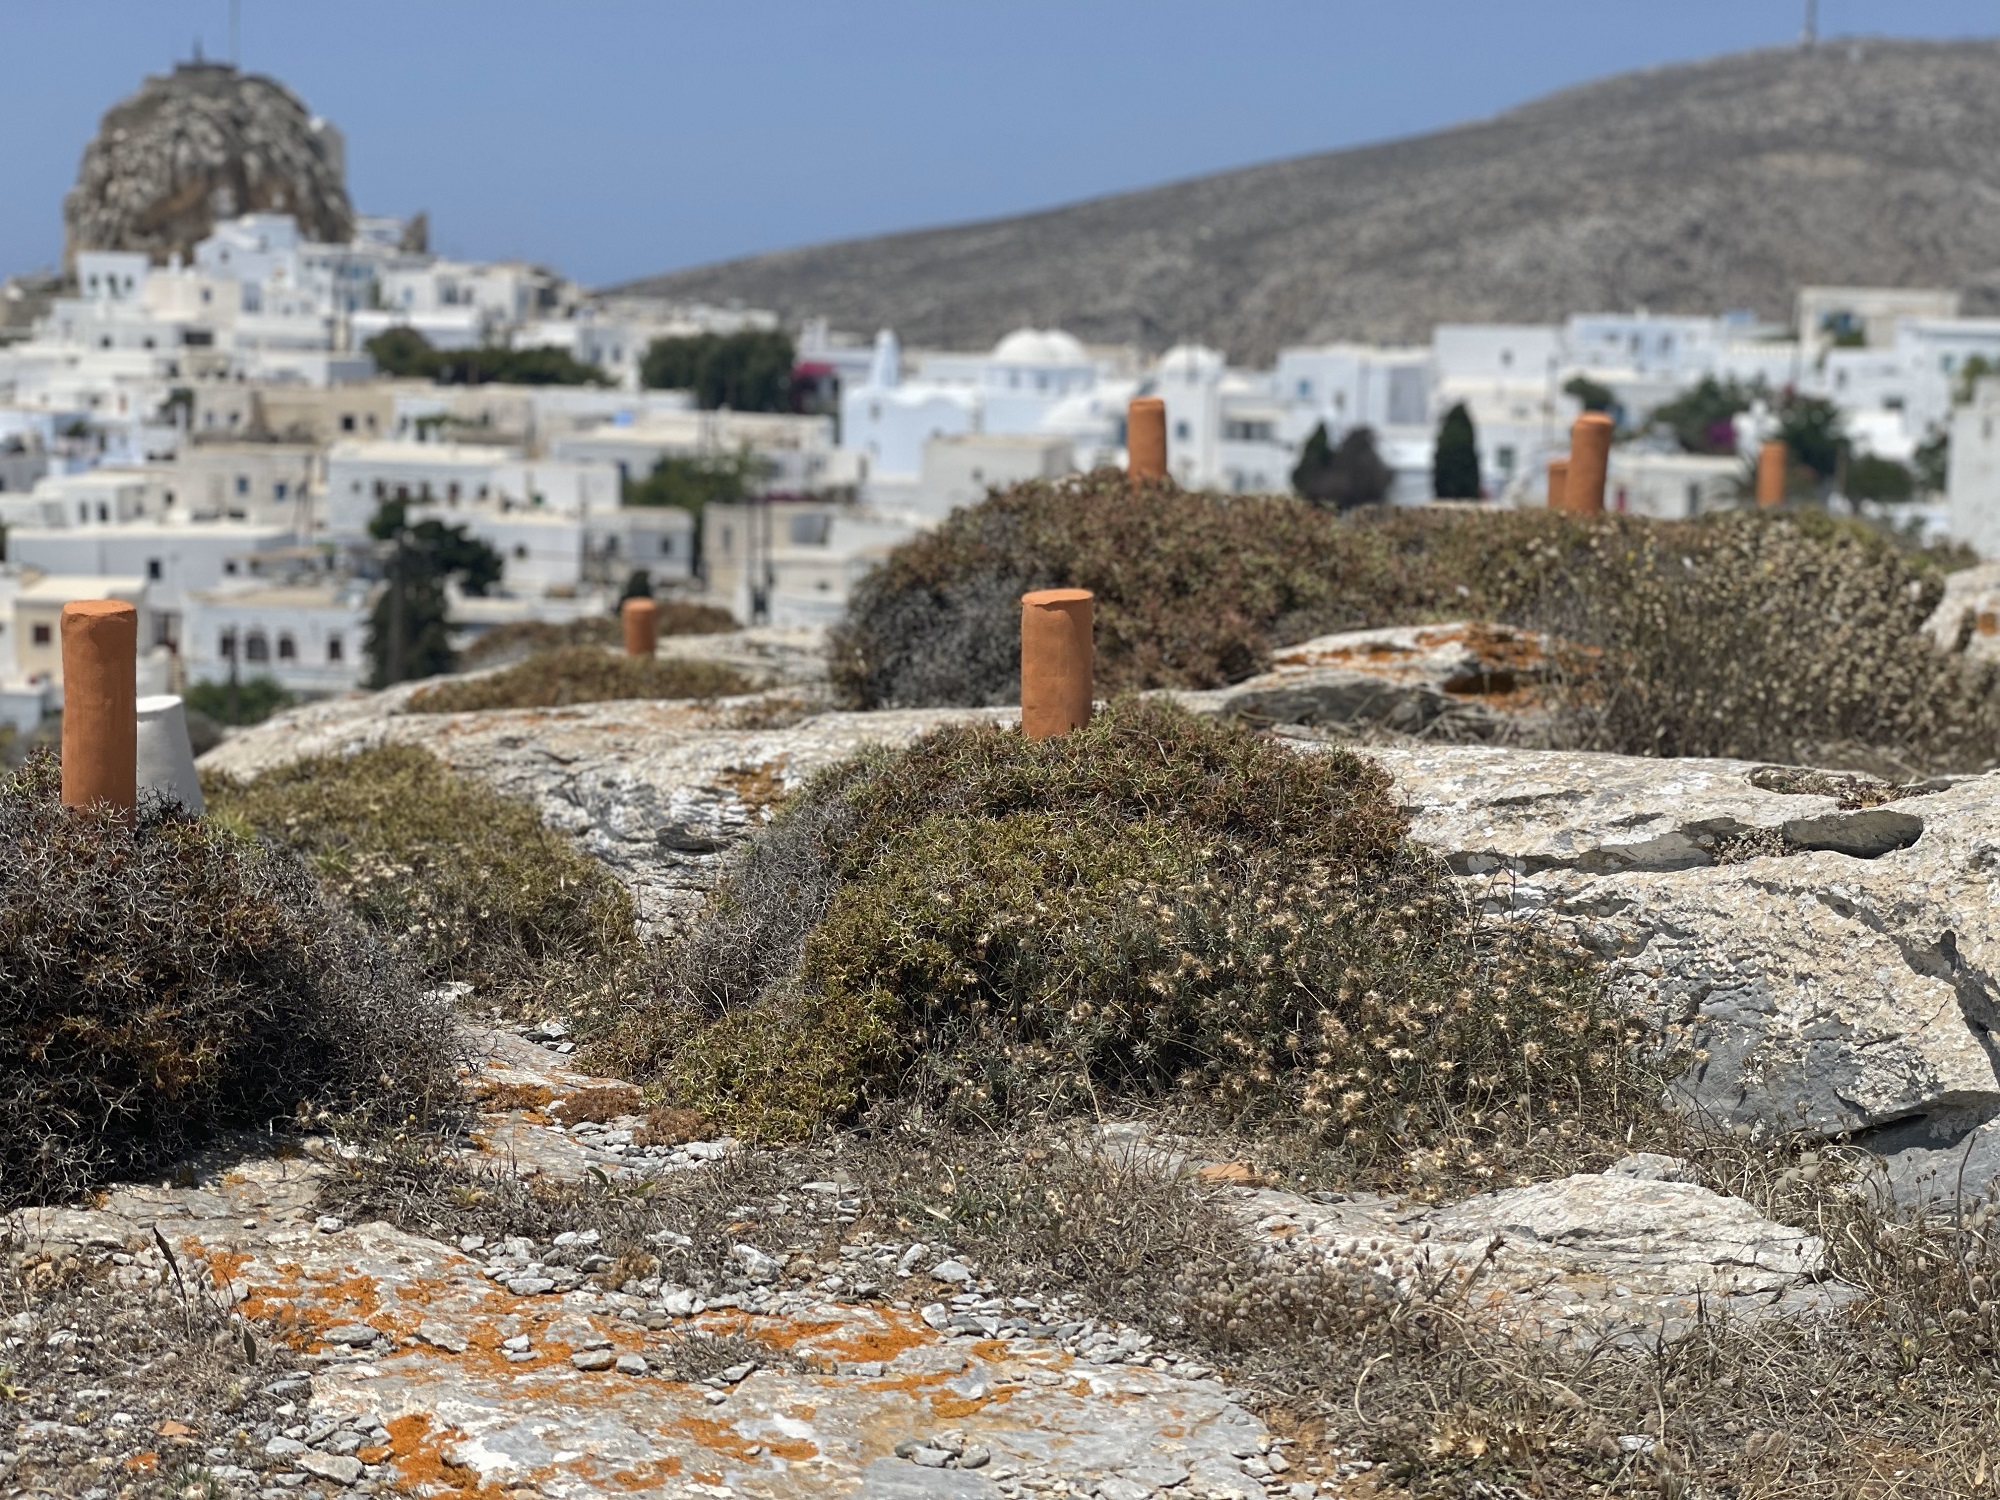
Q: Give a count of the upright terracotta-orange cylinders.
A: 7